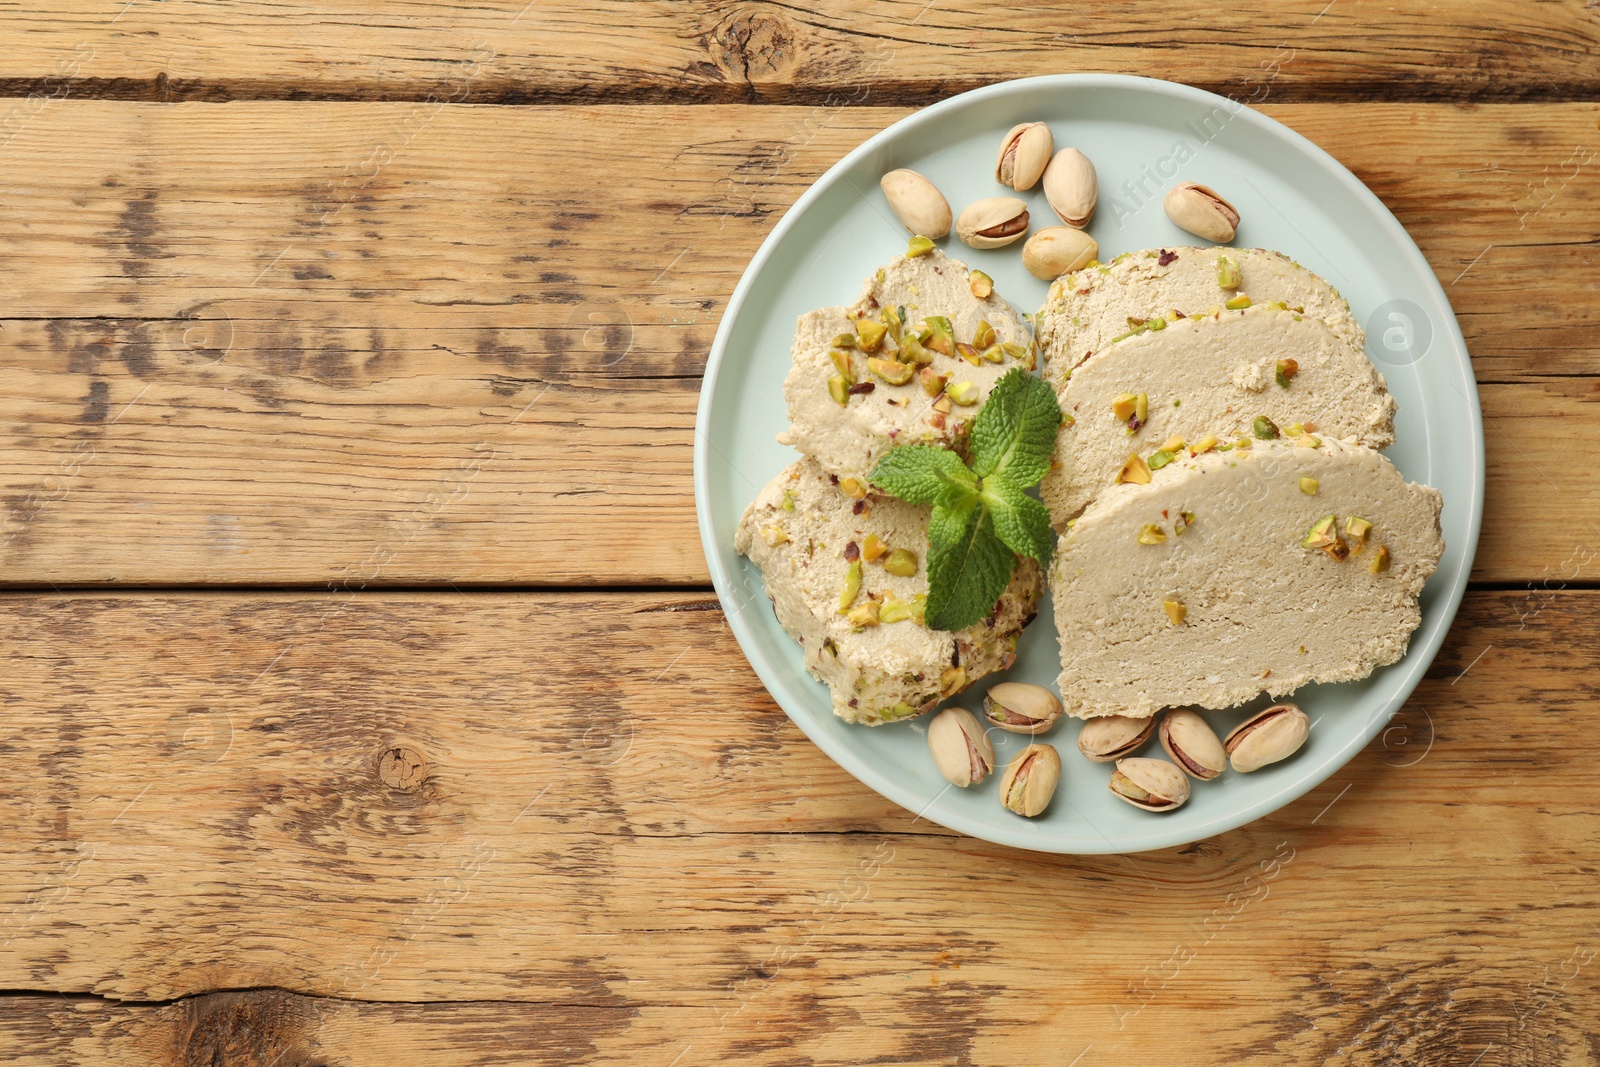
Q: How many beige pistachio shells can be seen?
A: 13